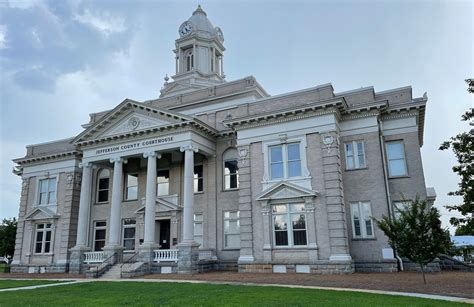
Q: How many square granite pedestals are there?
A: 4